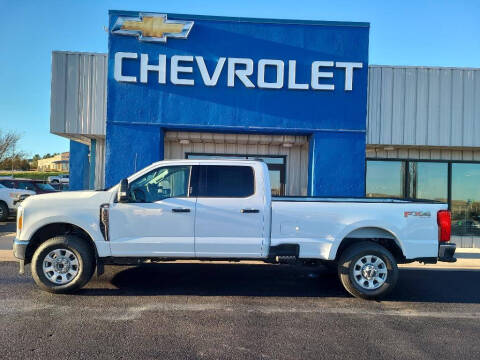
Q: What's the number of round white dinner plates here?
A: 0